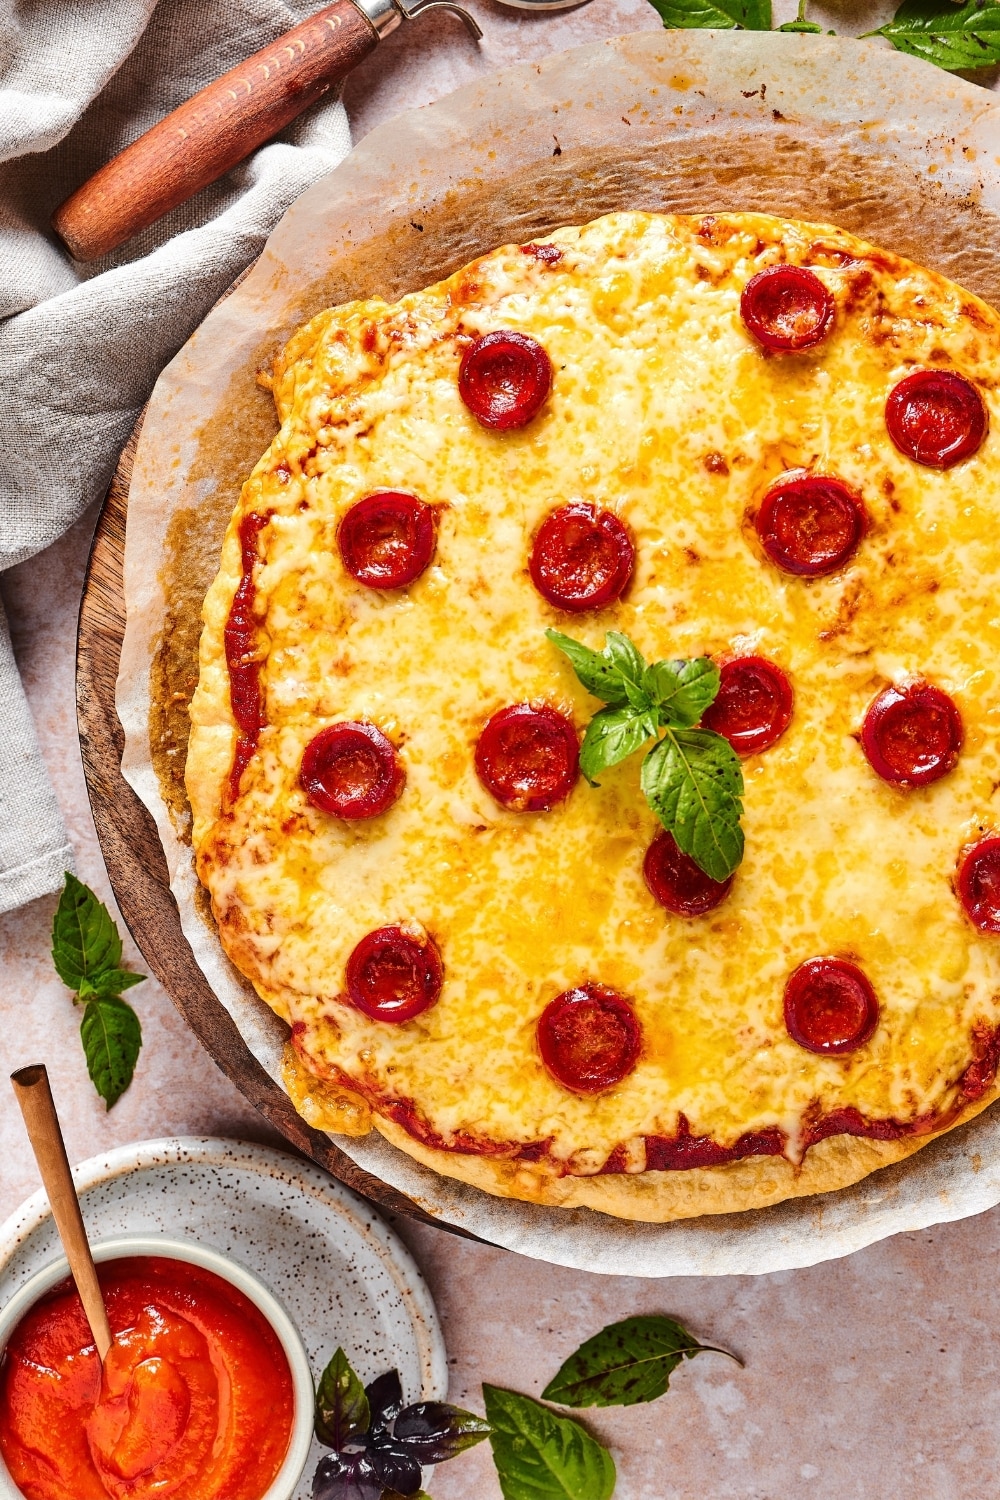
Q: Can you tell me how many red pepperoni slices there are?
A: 15